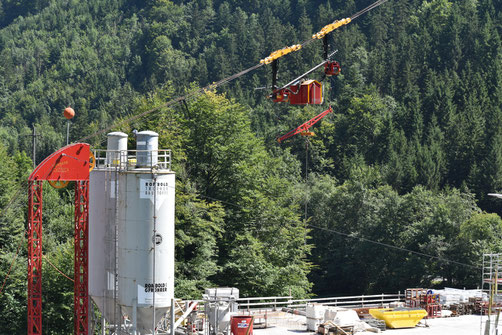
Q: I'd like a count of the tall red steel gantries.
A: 1